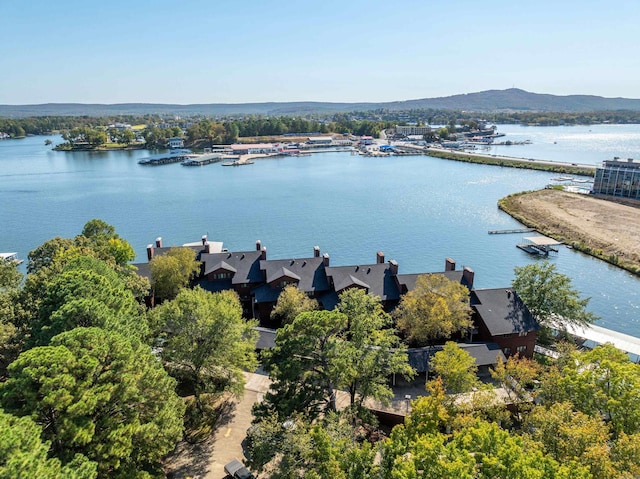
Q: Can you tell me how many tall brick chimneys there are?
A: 12